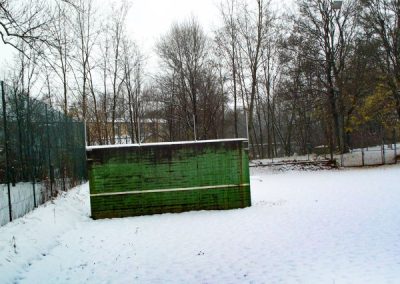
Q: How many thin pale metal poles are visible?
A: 4